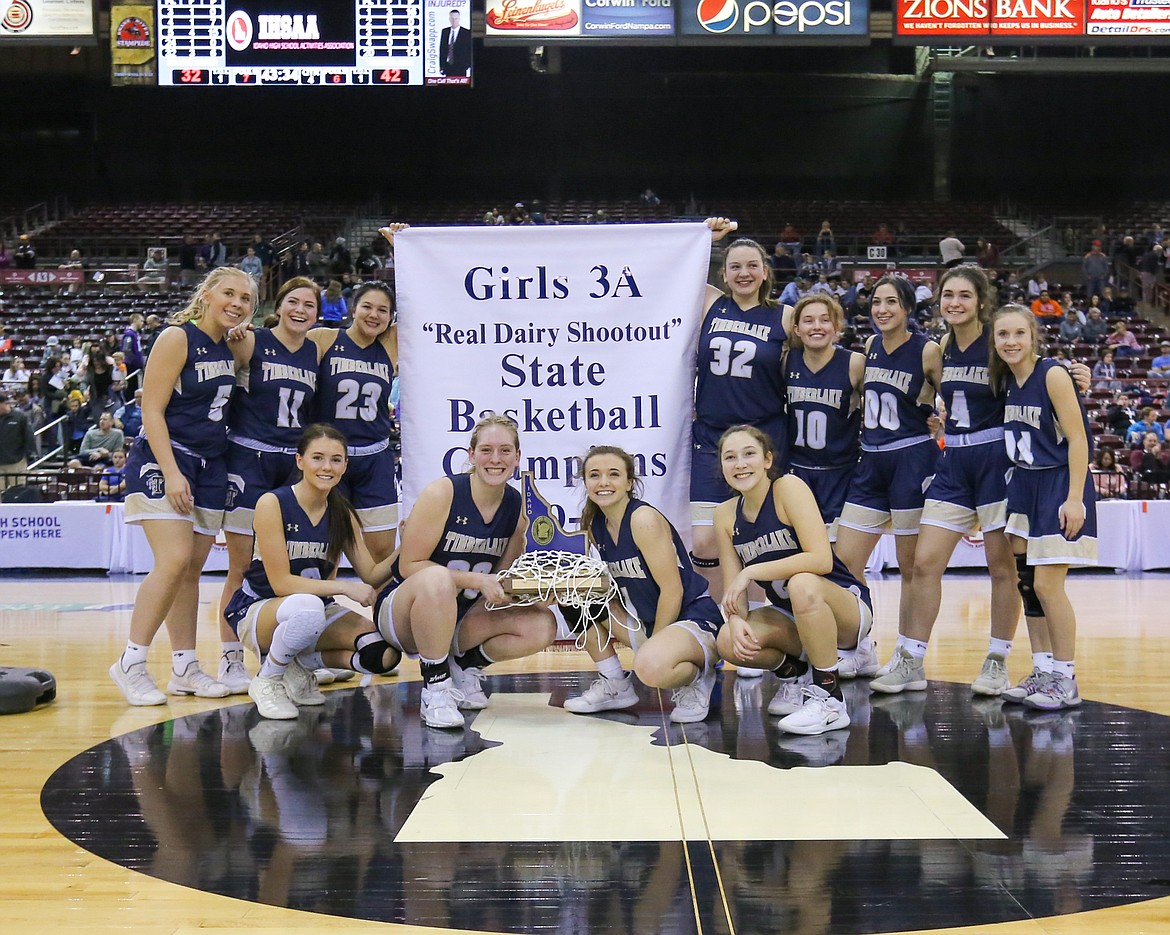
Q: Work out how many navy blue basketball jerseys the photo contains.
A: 12